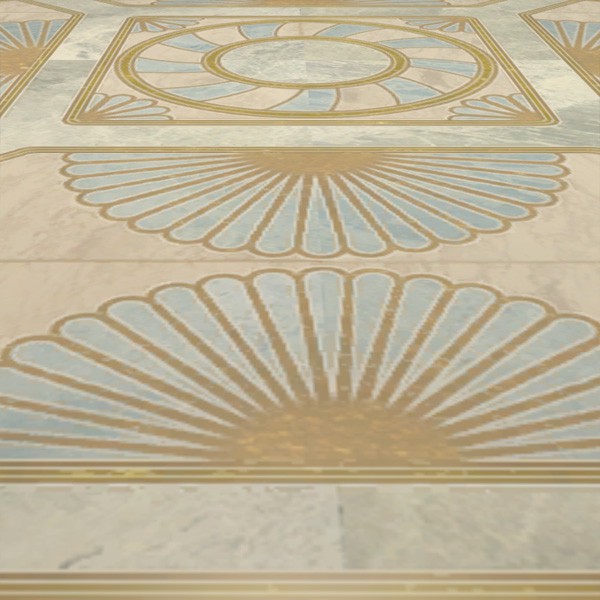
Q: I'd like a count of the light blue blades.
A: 9